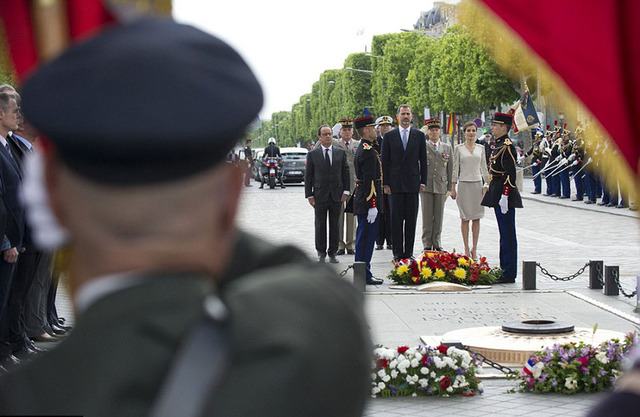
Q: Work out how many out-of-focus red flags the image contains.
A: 2